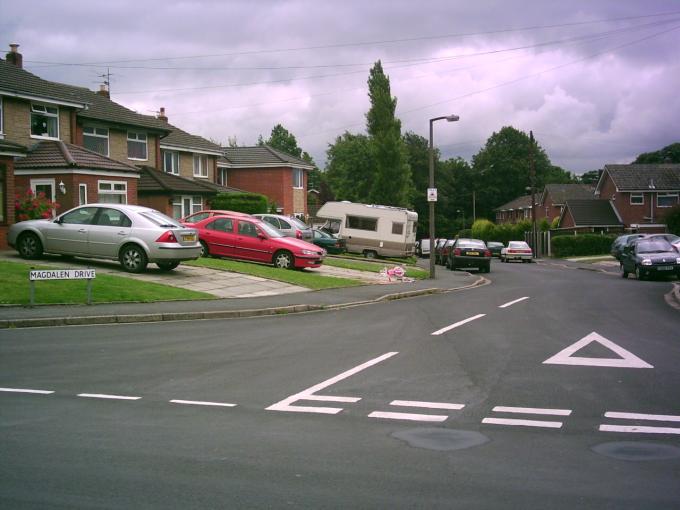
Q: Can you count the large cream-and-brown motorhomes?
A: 1